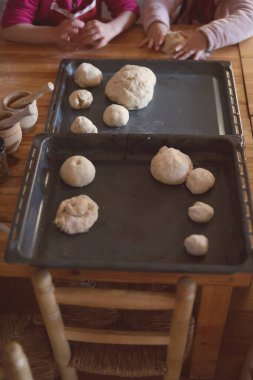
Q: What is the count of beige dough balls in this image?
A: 11